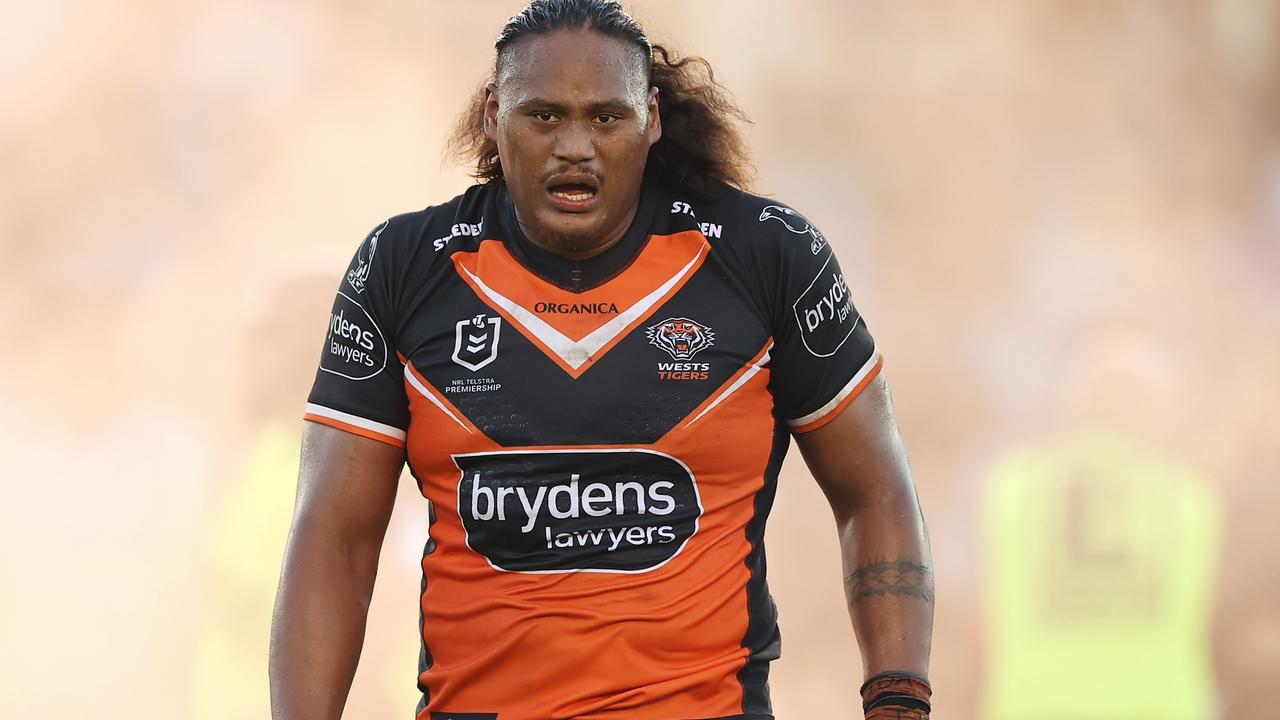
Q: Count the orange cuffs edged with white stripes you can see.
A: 2